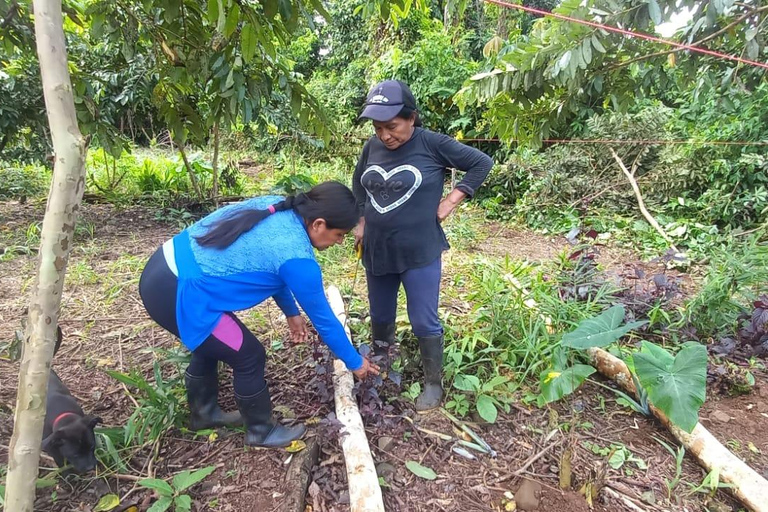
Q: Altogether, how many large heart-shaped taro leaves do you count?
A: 3